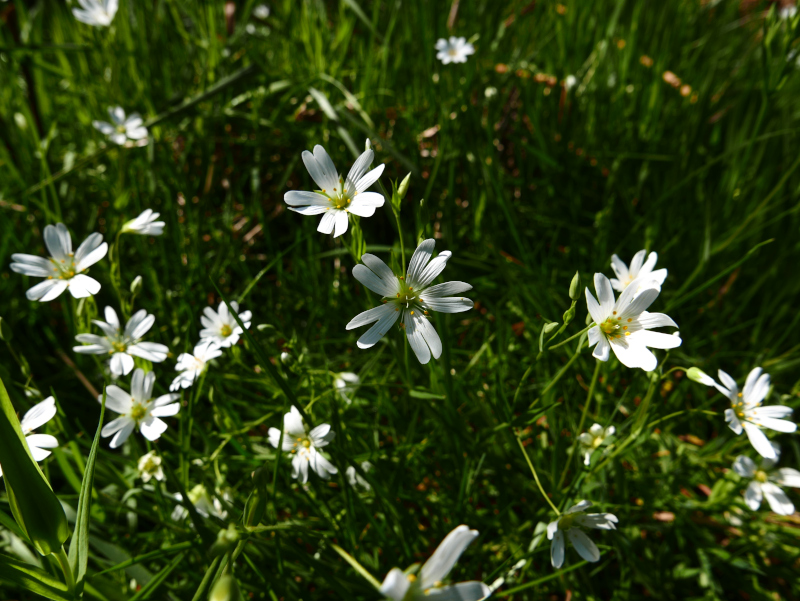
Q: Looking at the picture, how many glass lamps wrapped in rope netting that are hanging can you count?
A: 0